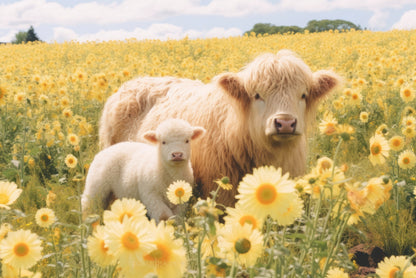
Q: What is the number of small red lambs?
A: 0